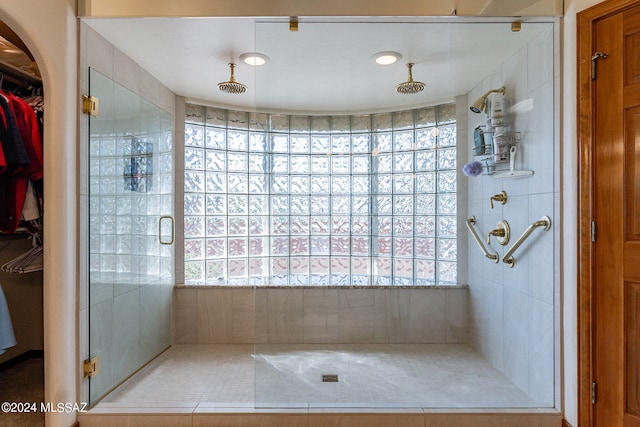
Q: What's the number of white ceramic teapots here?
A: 0